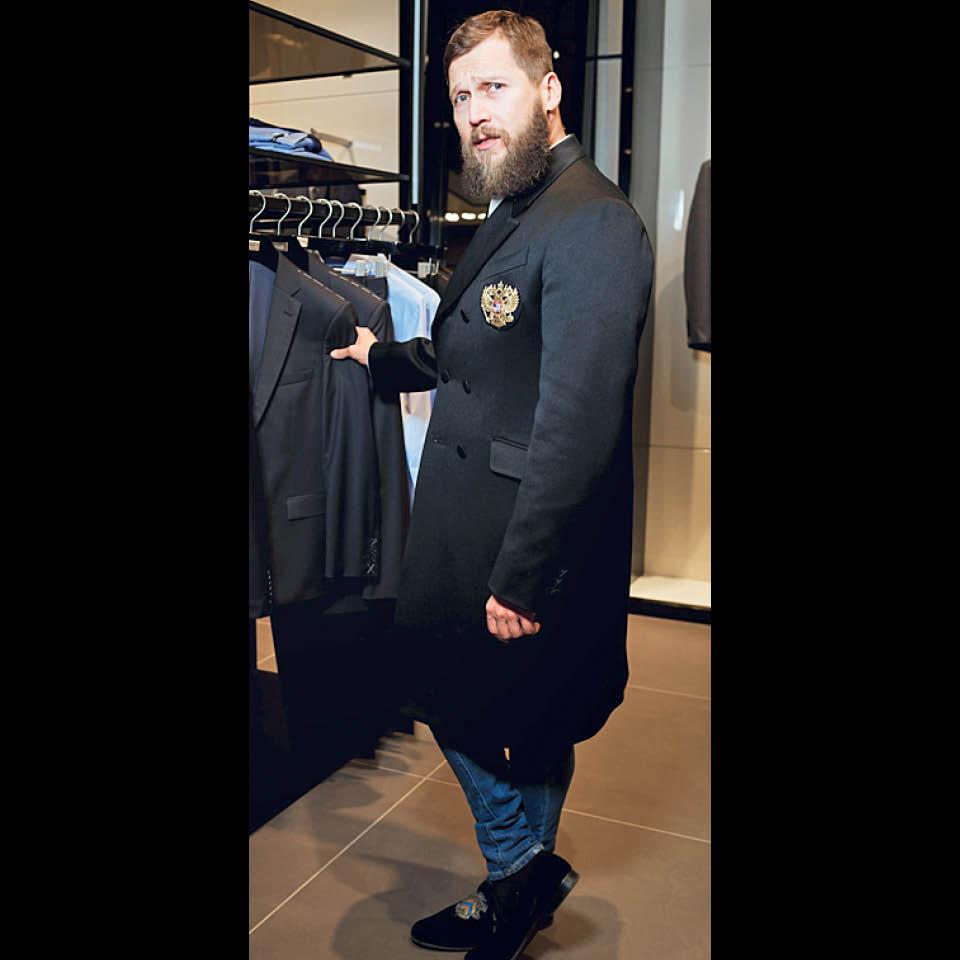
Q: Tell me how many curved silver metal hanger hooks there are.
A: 10